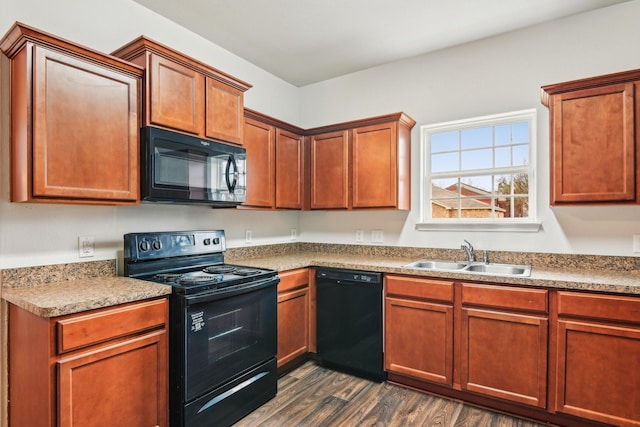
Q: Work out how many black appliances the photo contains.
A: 3